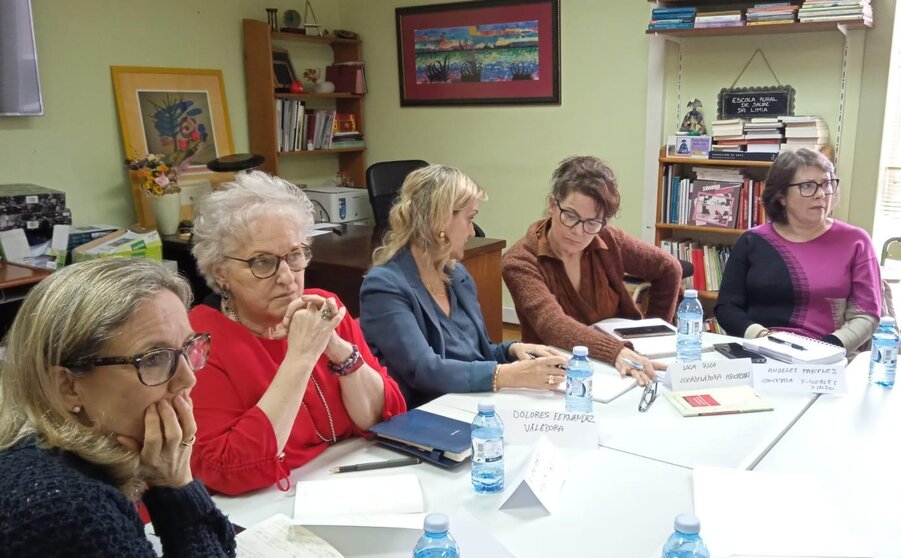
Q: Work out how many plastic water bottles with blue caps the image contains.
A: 6